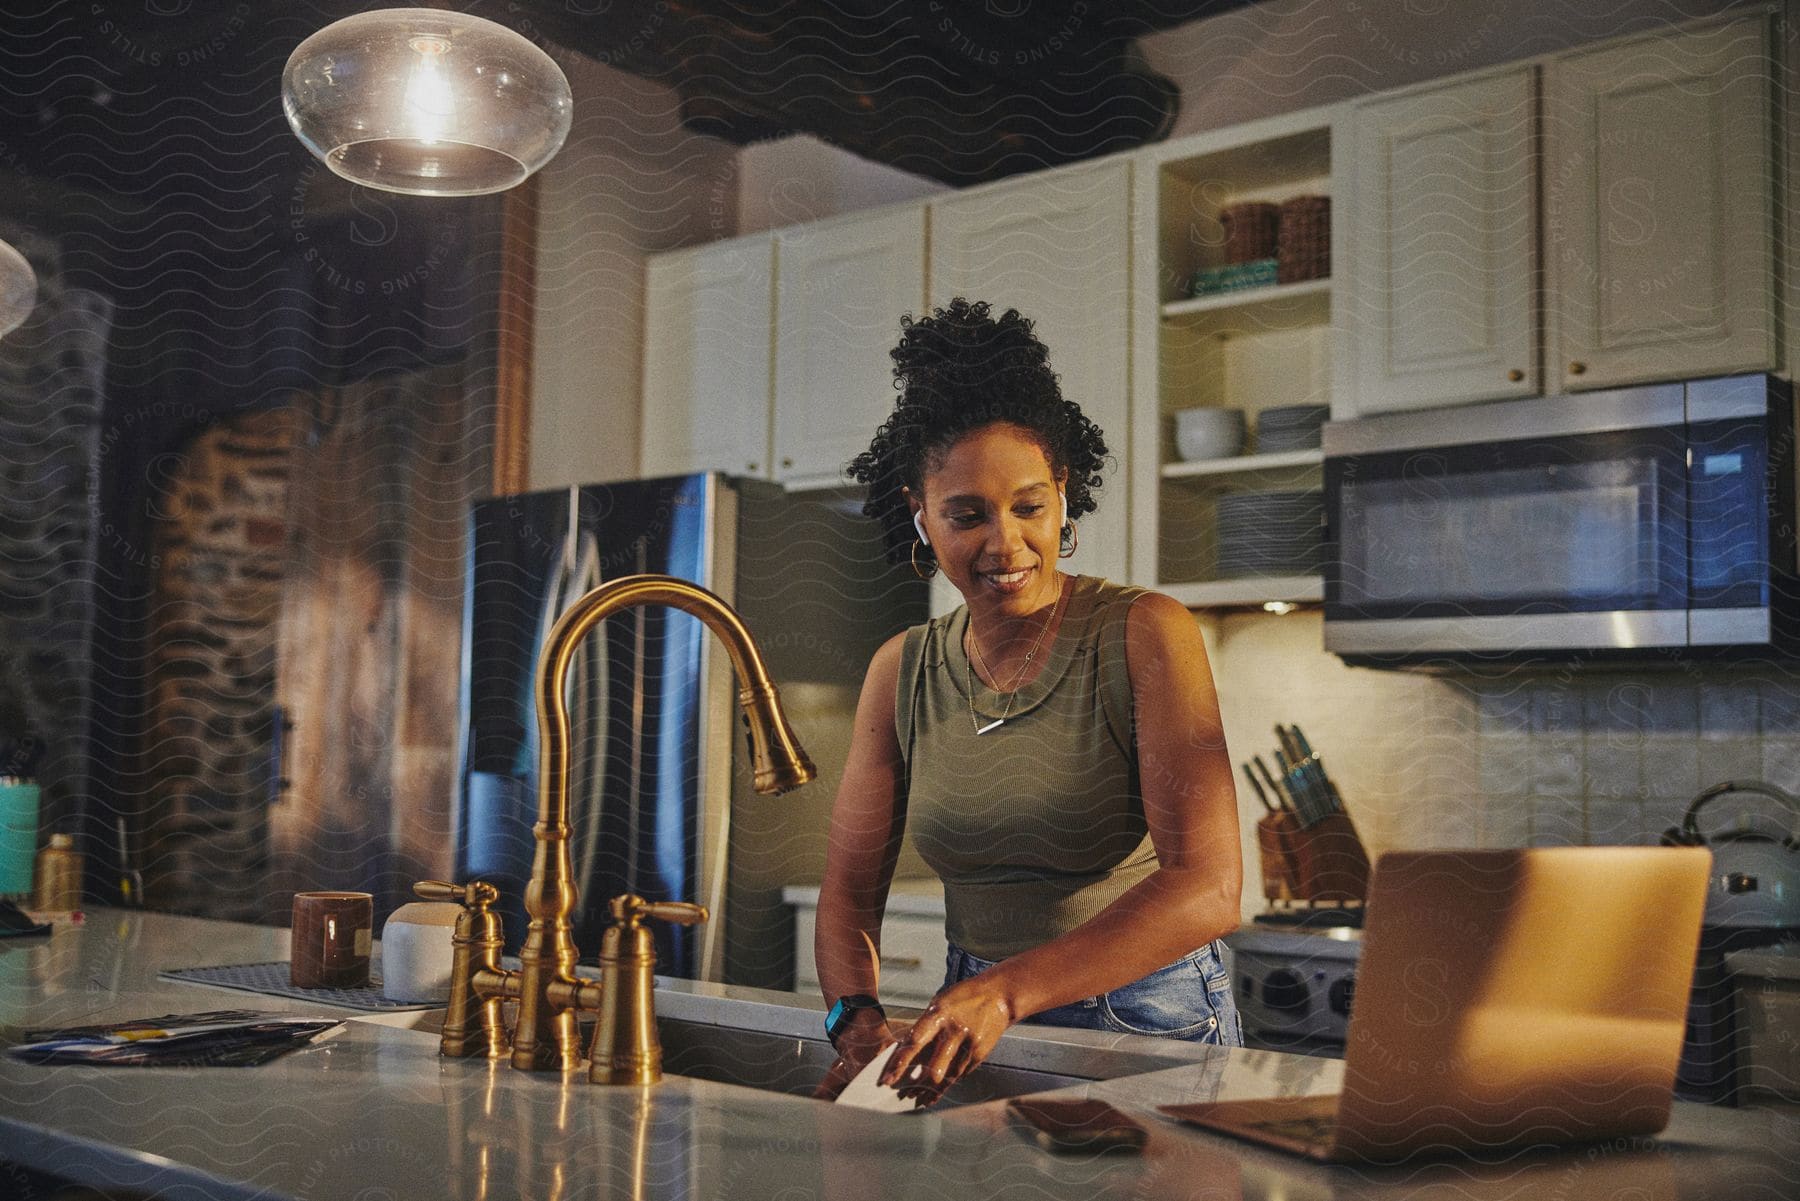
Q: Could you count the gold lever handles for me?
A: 2